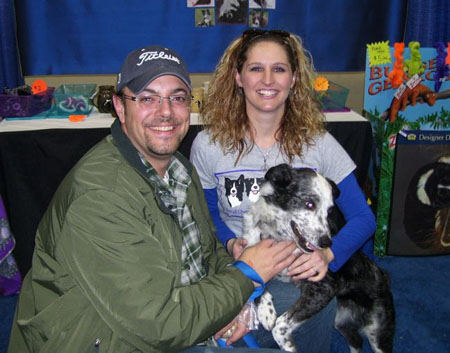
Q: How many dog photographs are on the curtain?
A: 5